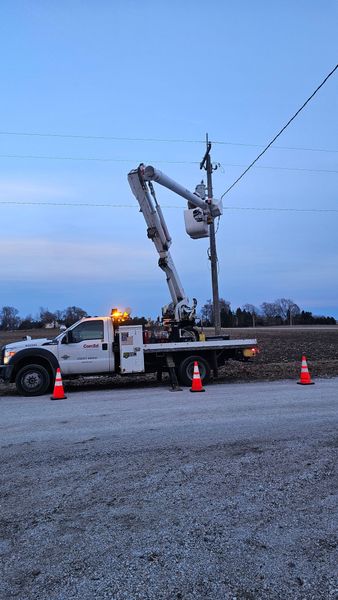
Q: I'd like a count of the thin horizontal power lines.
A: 3